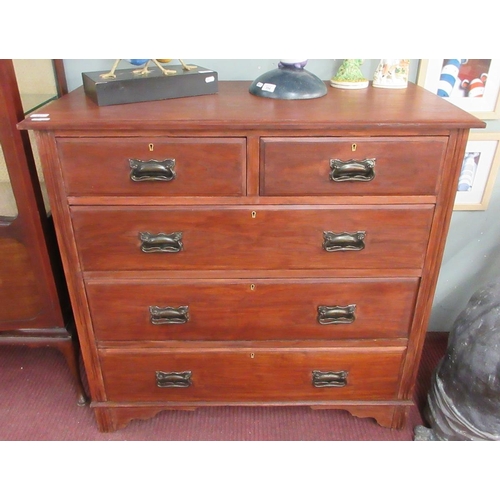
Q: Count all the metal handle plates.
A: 8